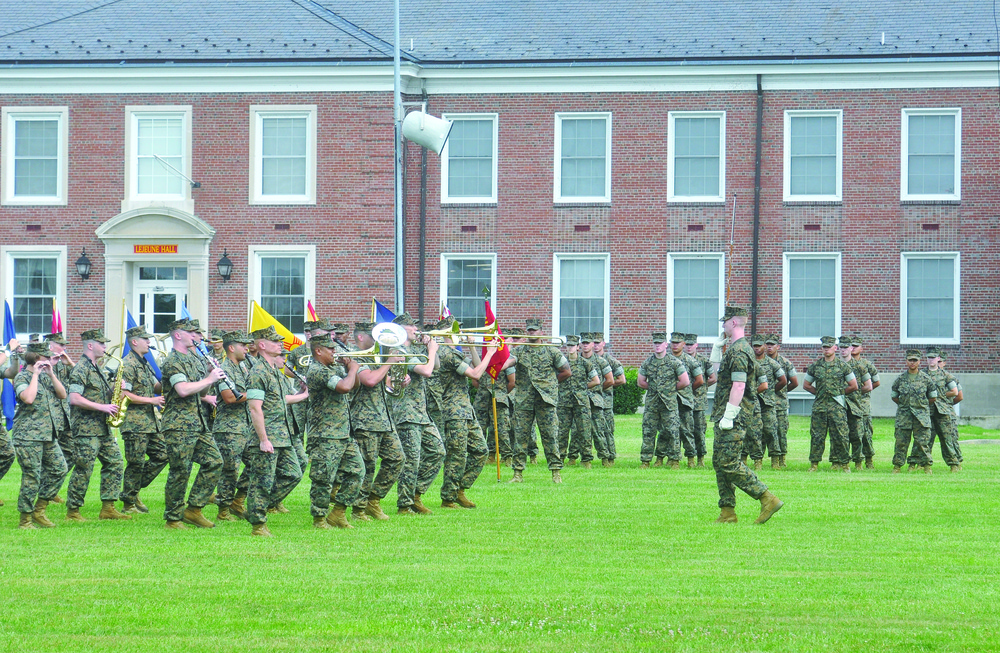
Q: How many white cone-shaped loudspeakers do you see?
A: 1